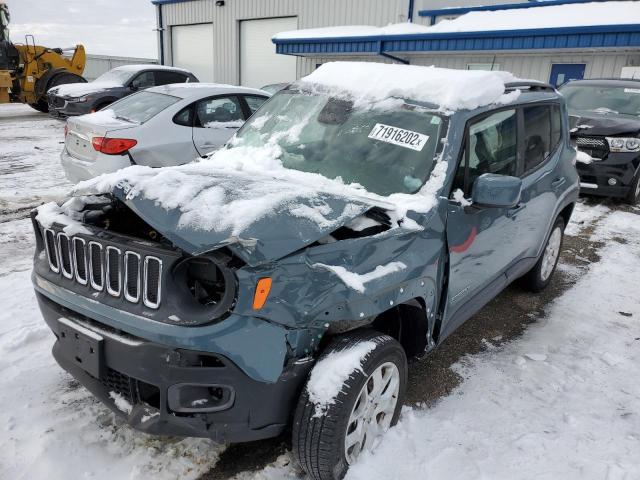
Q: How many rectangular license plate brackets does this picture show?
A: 1